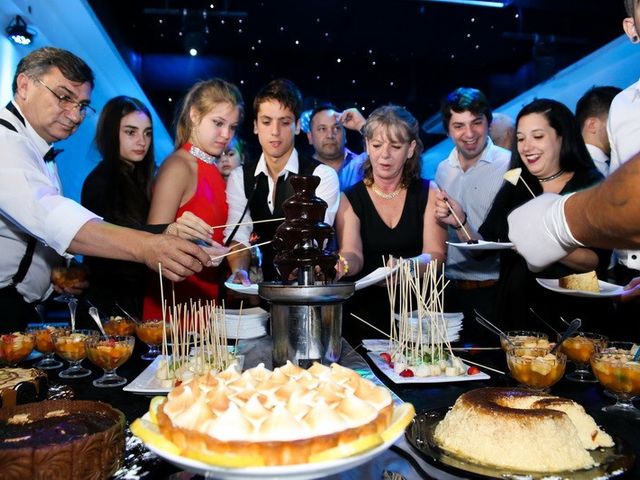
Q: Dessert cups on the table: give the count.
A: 10